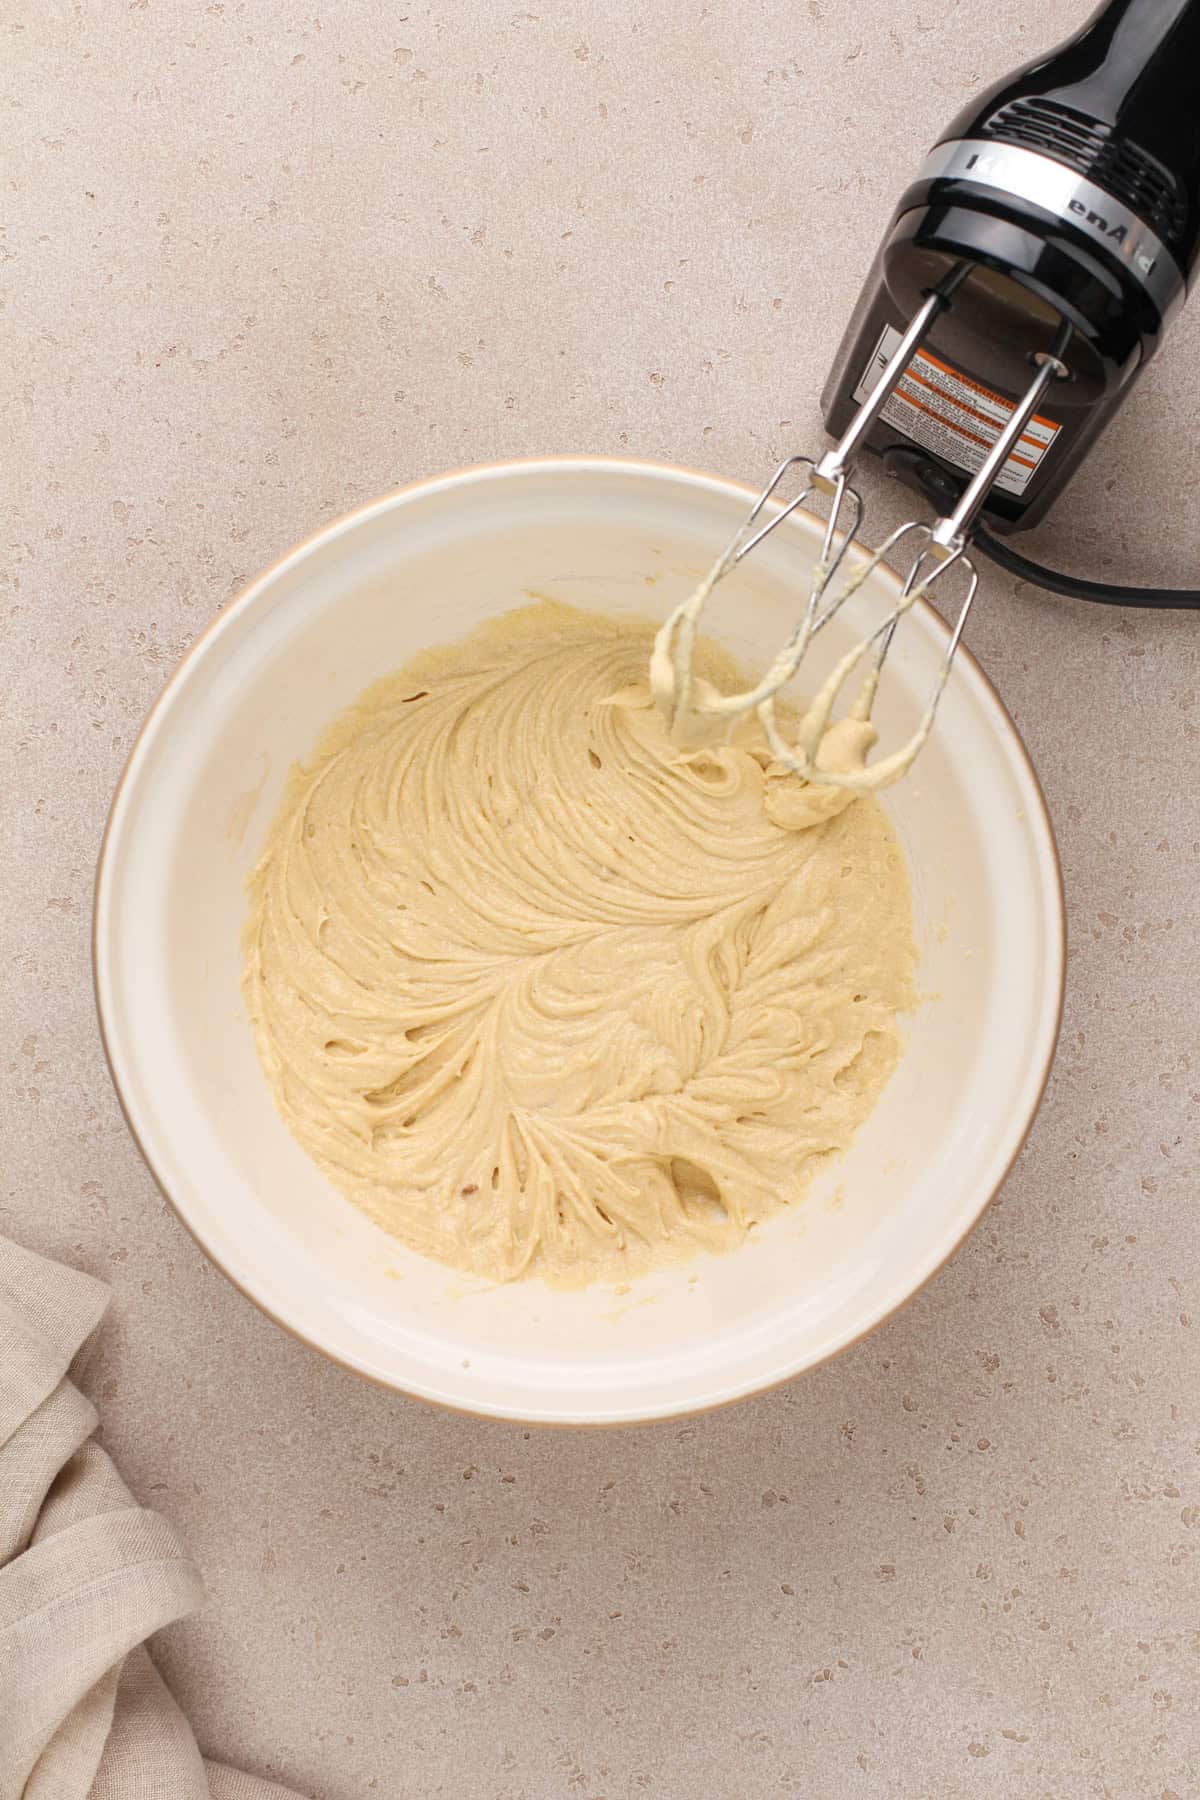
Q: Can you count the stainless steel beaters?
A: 2